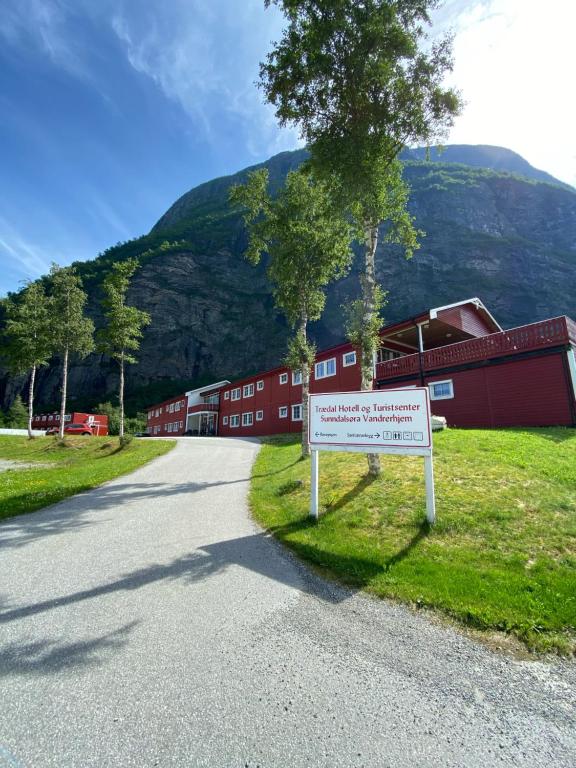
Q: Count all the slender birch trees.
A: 5